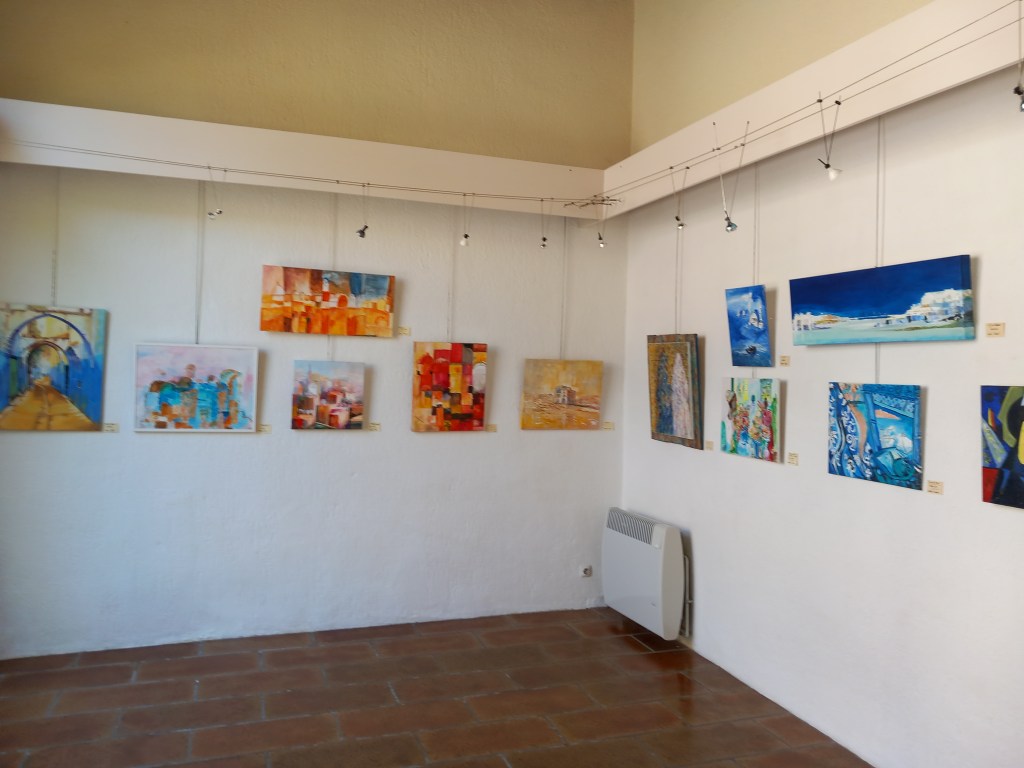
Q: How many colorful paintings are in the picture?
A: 12